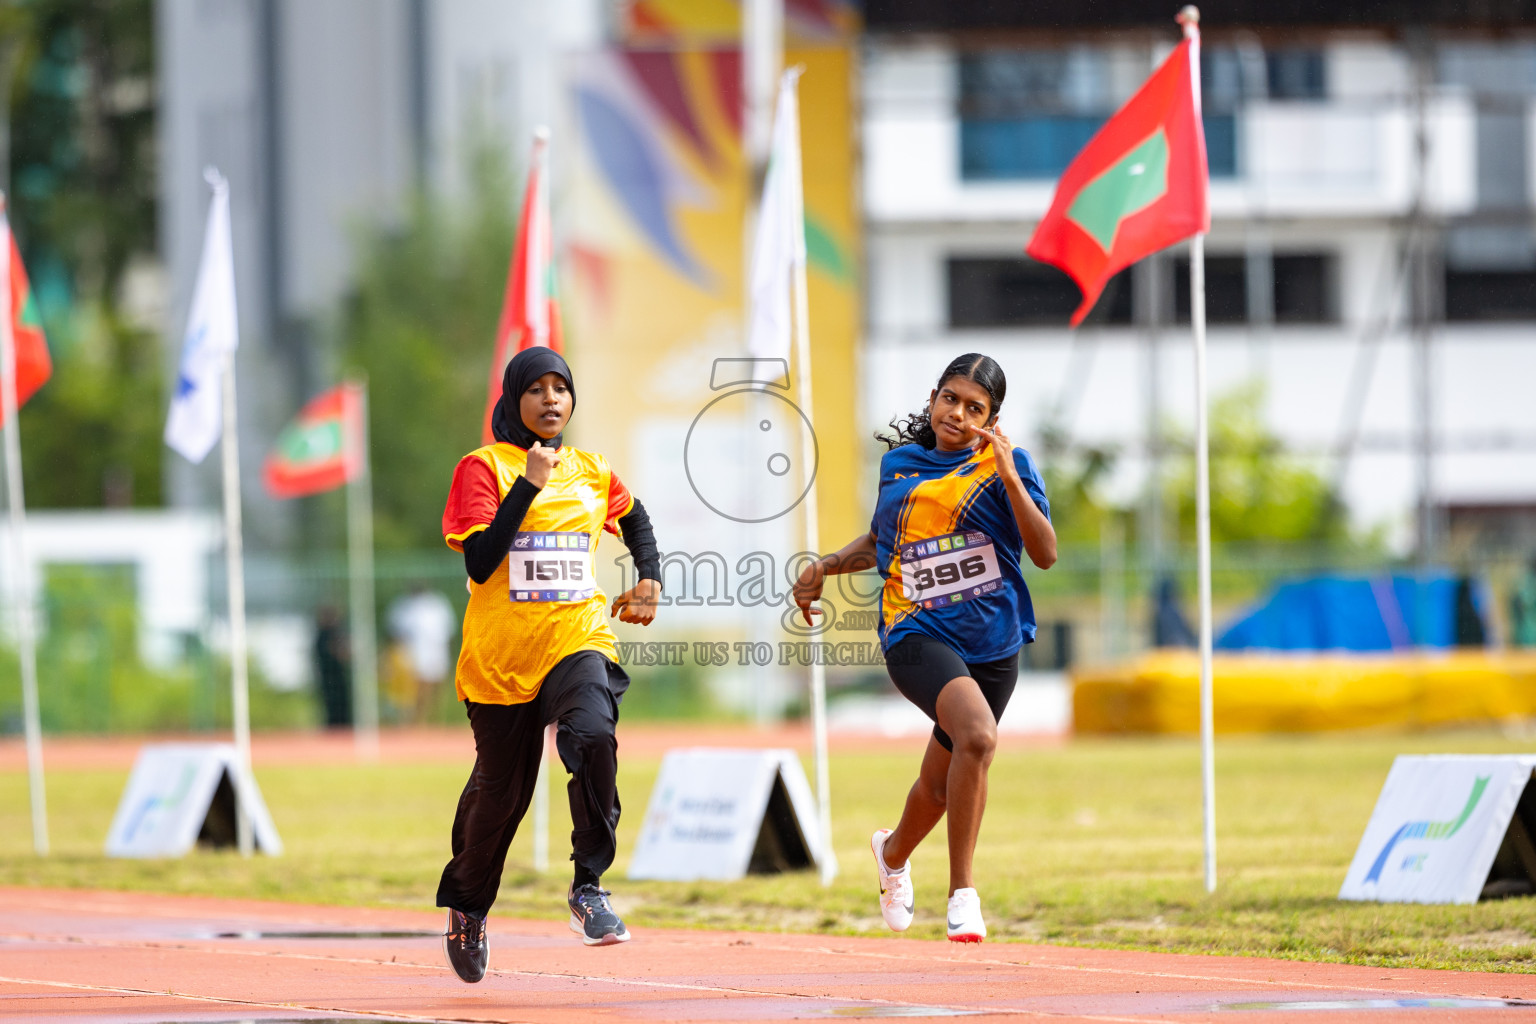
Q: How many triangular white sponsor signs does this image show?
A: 3